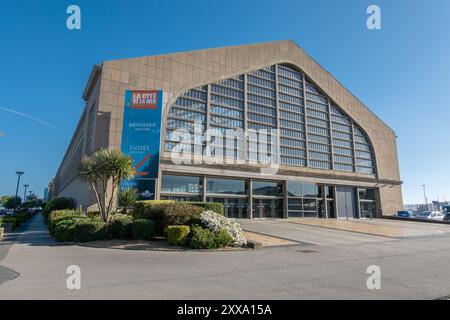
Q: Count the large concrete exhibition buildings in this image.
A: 1